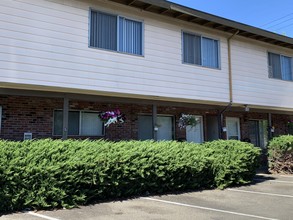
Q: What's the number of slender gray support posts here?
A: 4